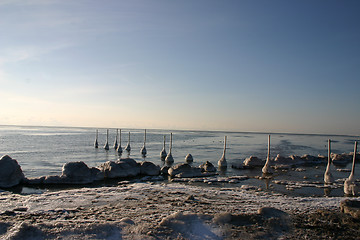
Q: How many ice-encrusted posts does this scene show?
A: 12